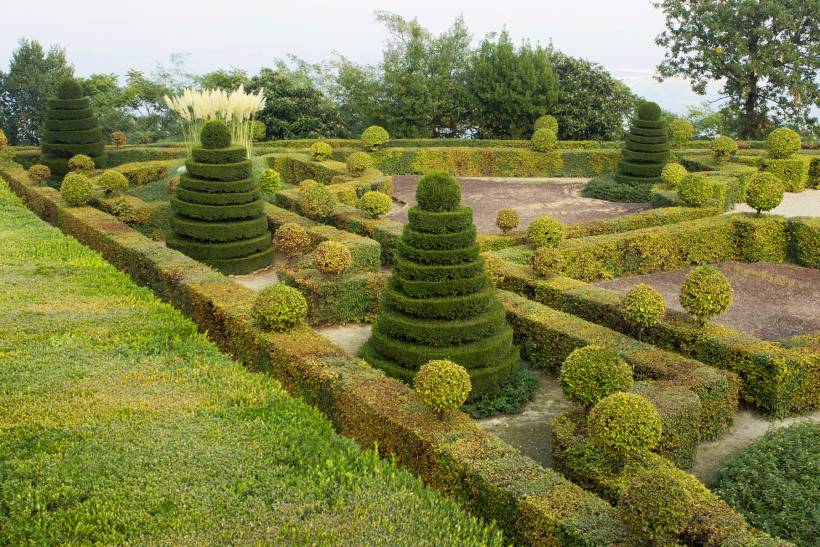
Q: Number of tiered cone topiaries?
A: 4